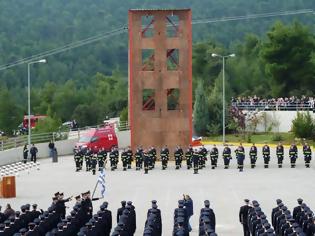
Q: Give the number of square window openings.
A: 6